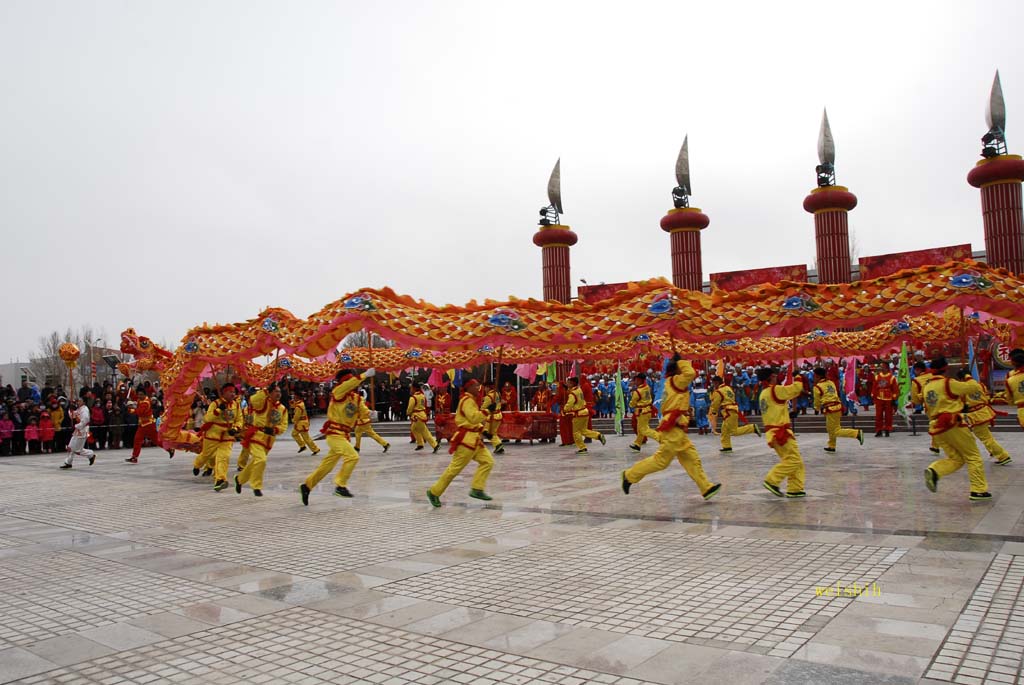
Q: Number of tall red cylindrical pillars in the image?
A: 4